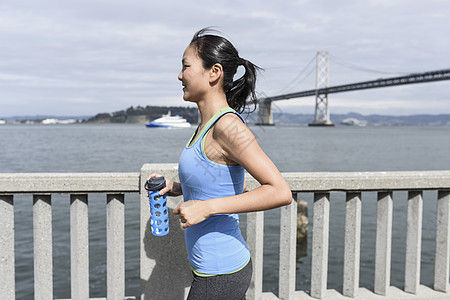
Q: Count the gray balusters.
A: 11